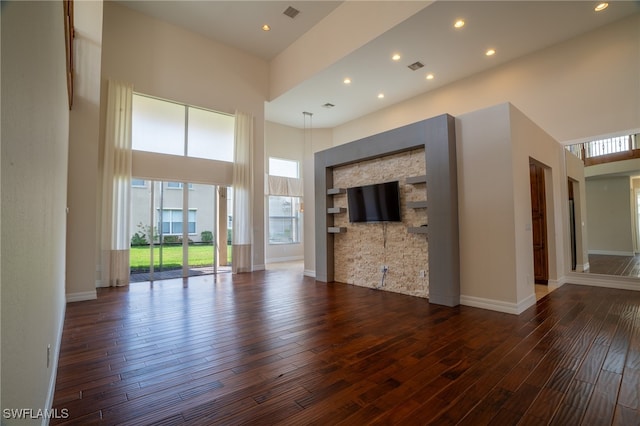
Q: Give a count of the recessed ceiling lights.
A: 8